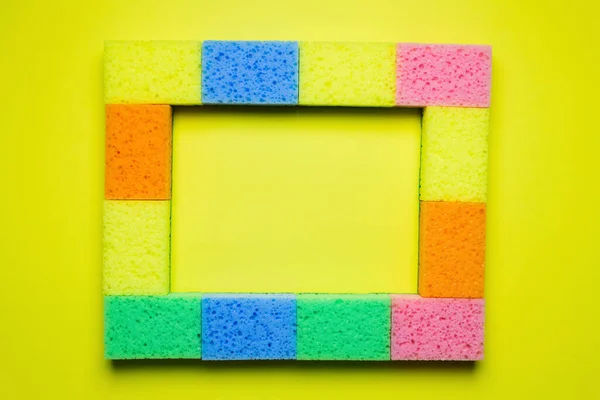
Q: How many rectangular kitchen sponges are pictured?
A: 12